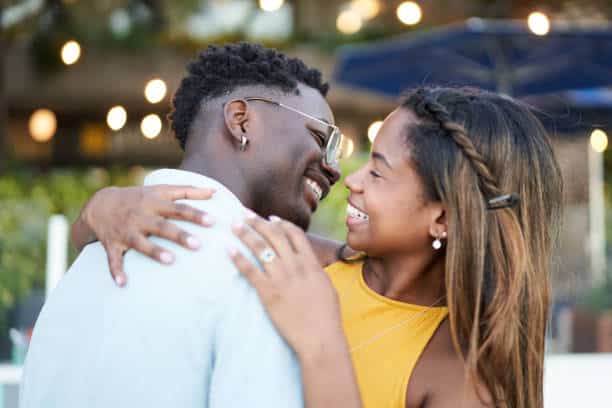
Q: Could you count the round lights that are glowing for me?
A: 13